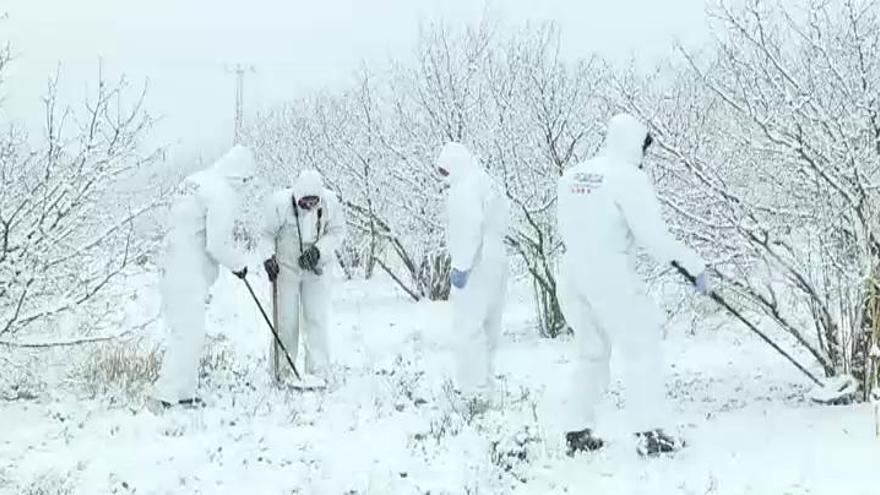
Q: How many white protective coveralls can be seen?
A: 4